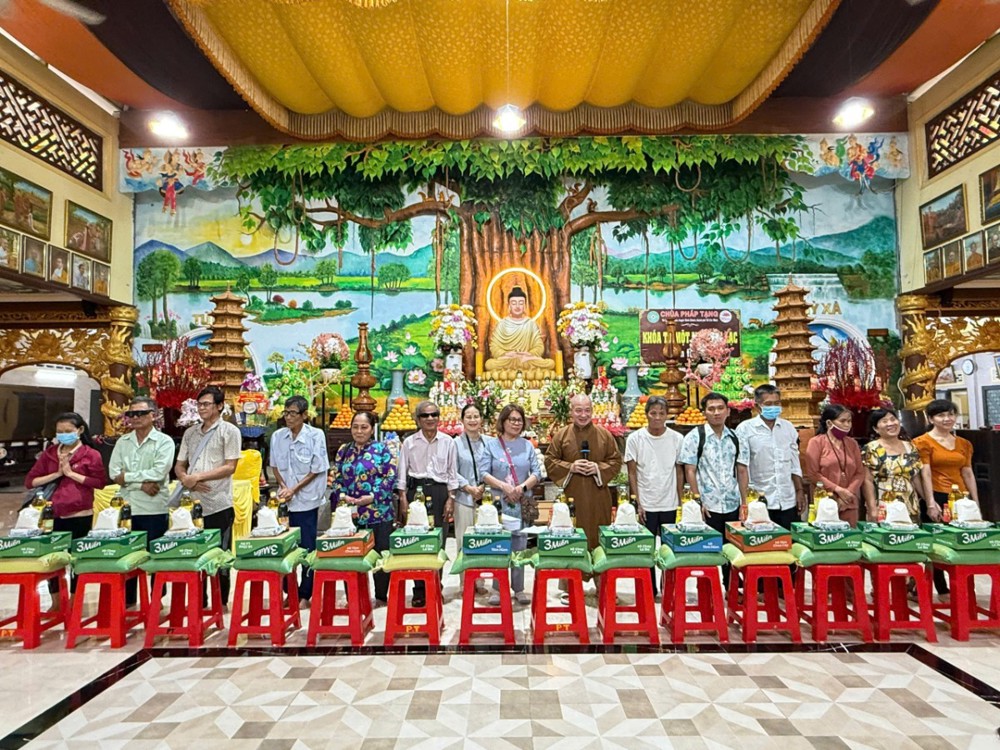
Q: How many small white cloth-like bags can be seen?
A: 14